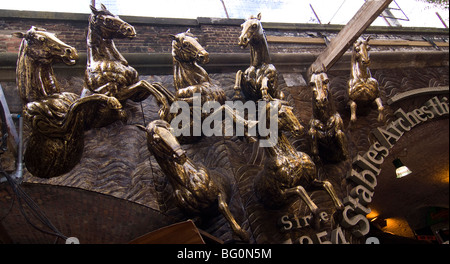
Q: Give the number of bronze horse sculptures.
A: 8